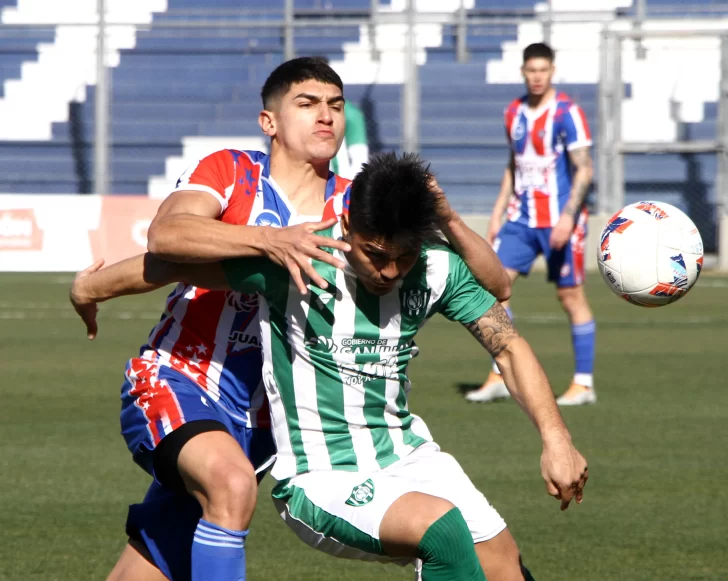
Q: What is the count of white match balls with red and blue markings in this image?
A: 1